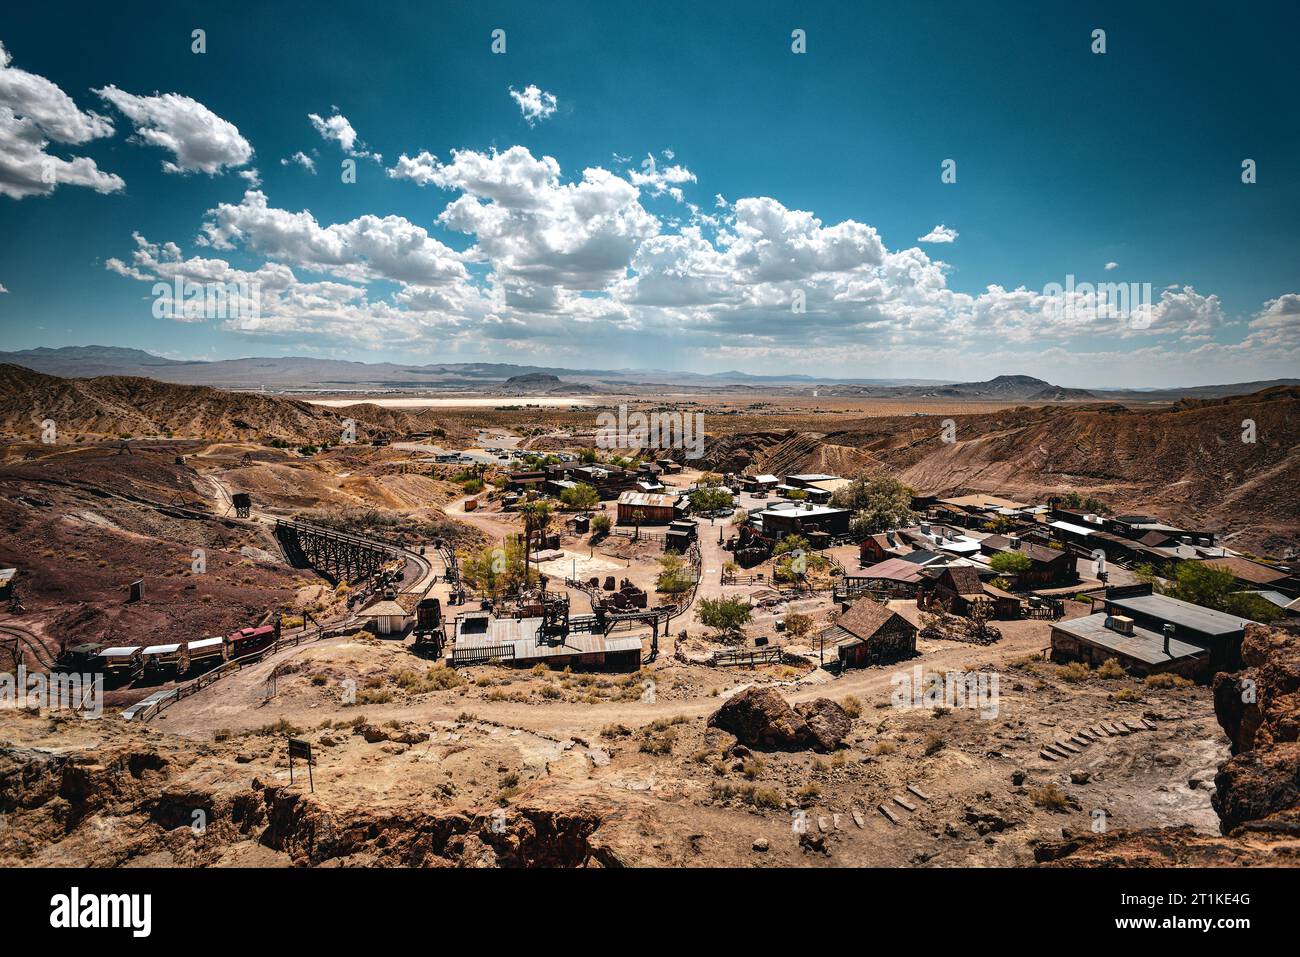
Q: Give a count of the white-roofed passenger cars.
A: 3